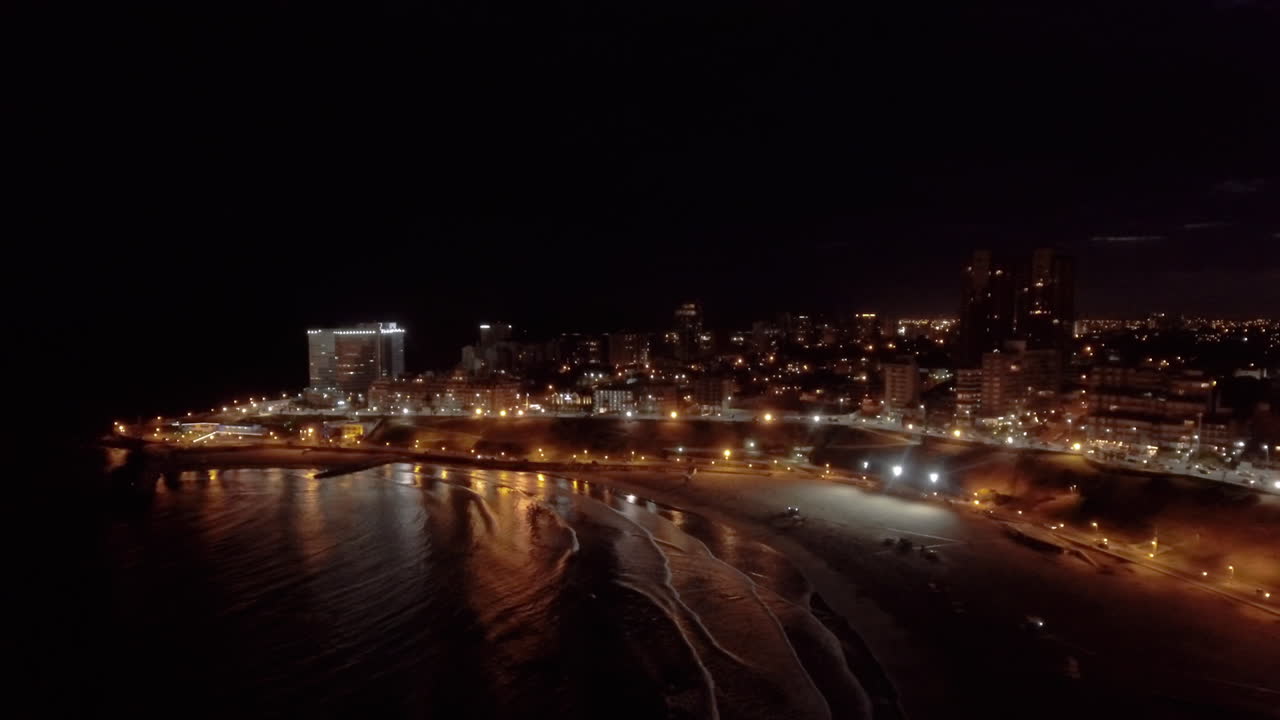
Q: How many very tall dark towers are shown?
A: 2